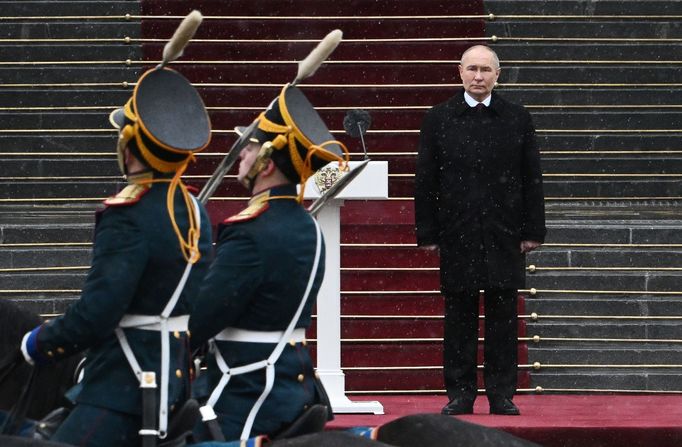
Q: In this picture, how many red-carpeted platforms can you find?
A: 1